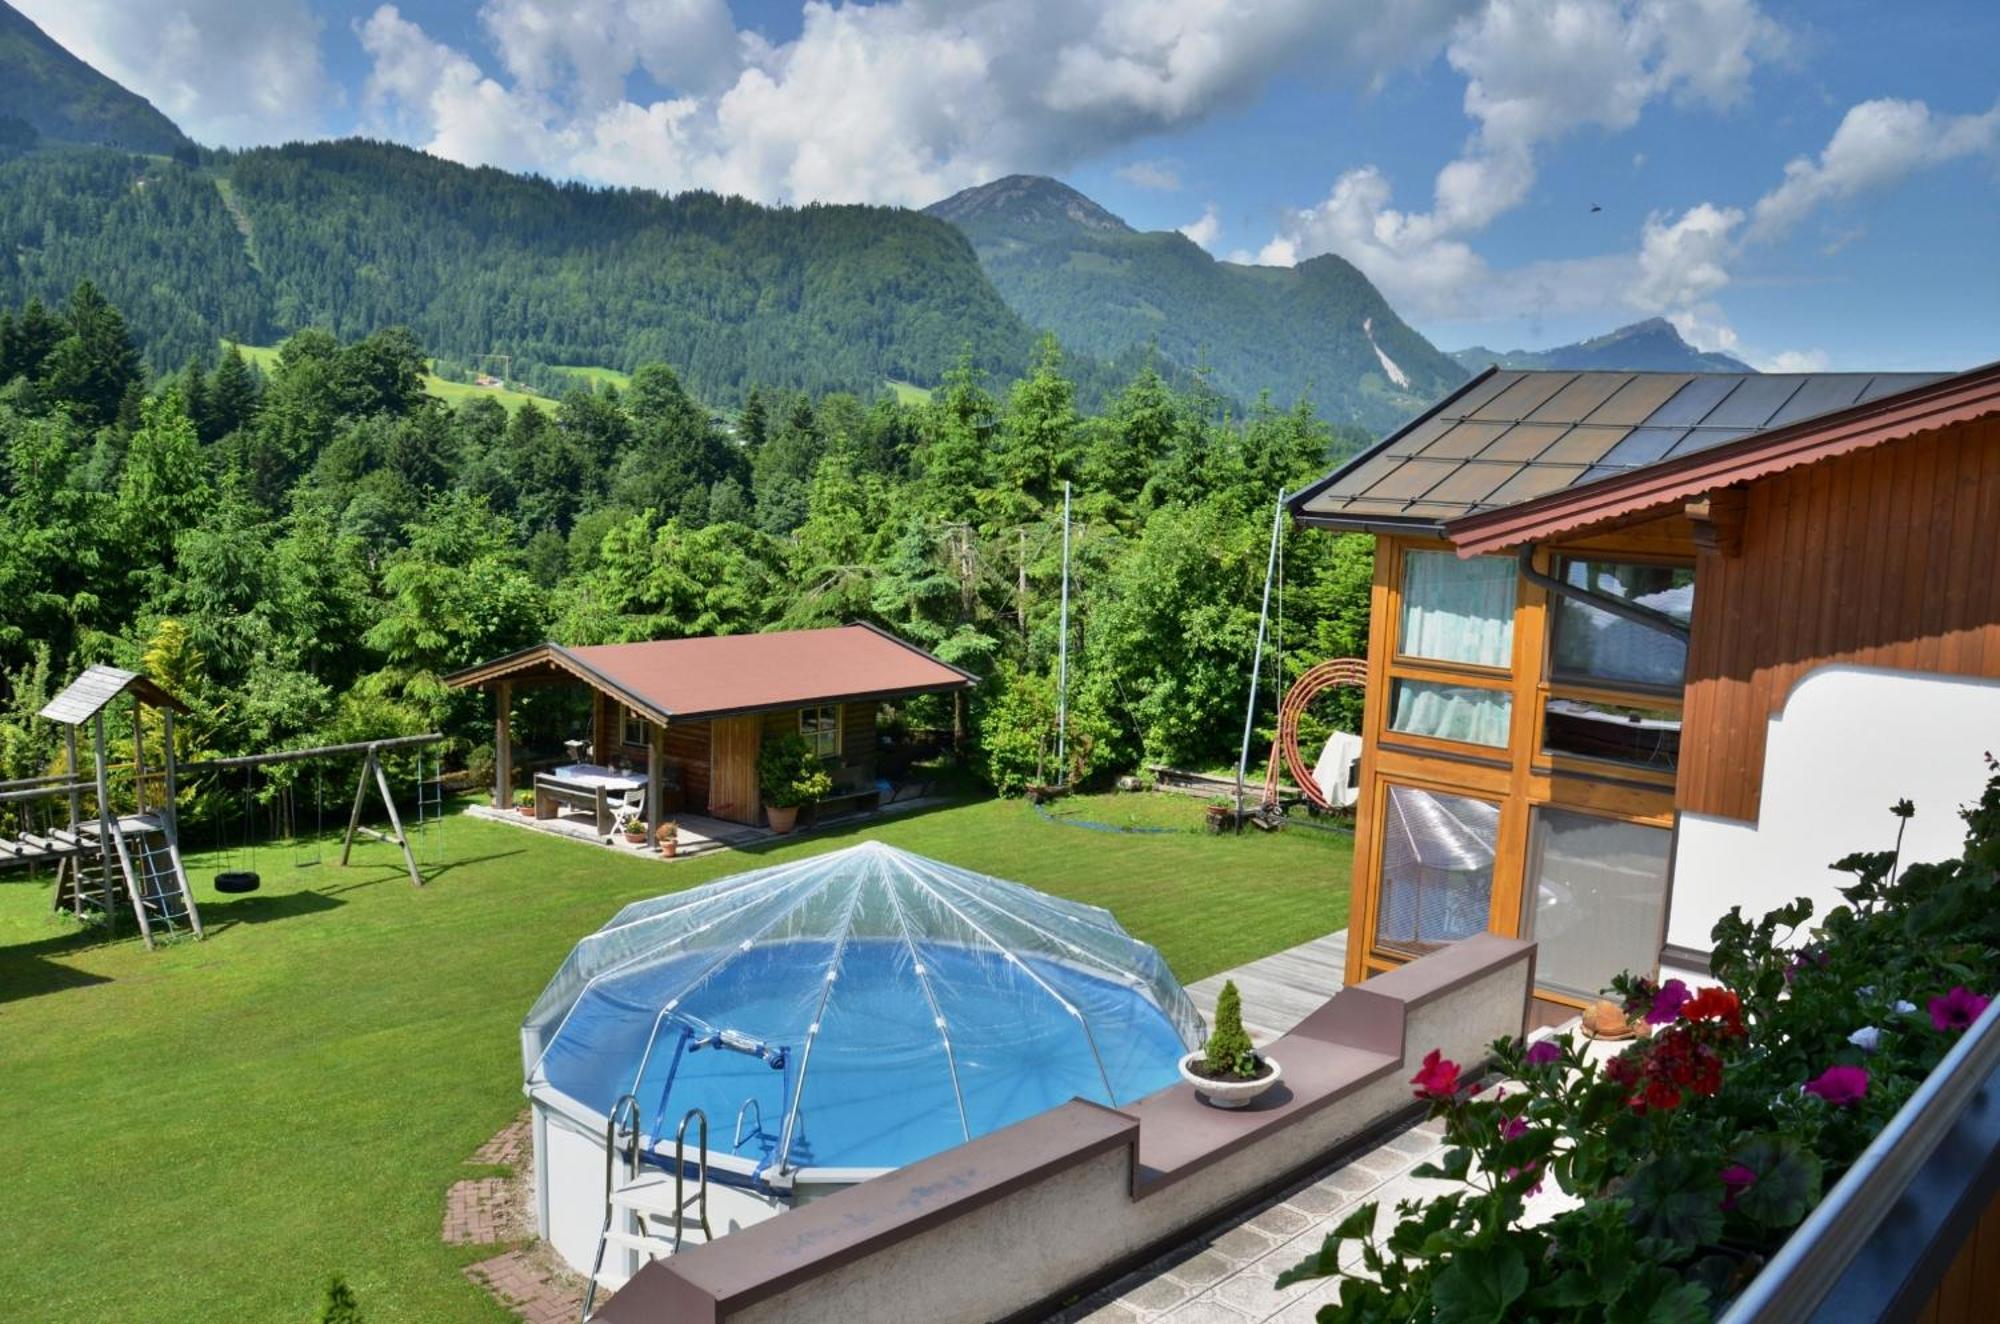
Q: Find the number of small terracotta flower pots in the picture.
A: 3